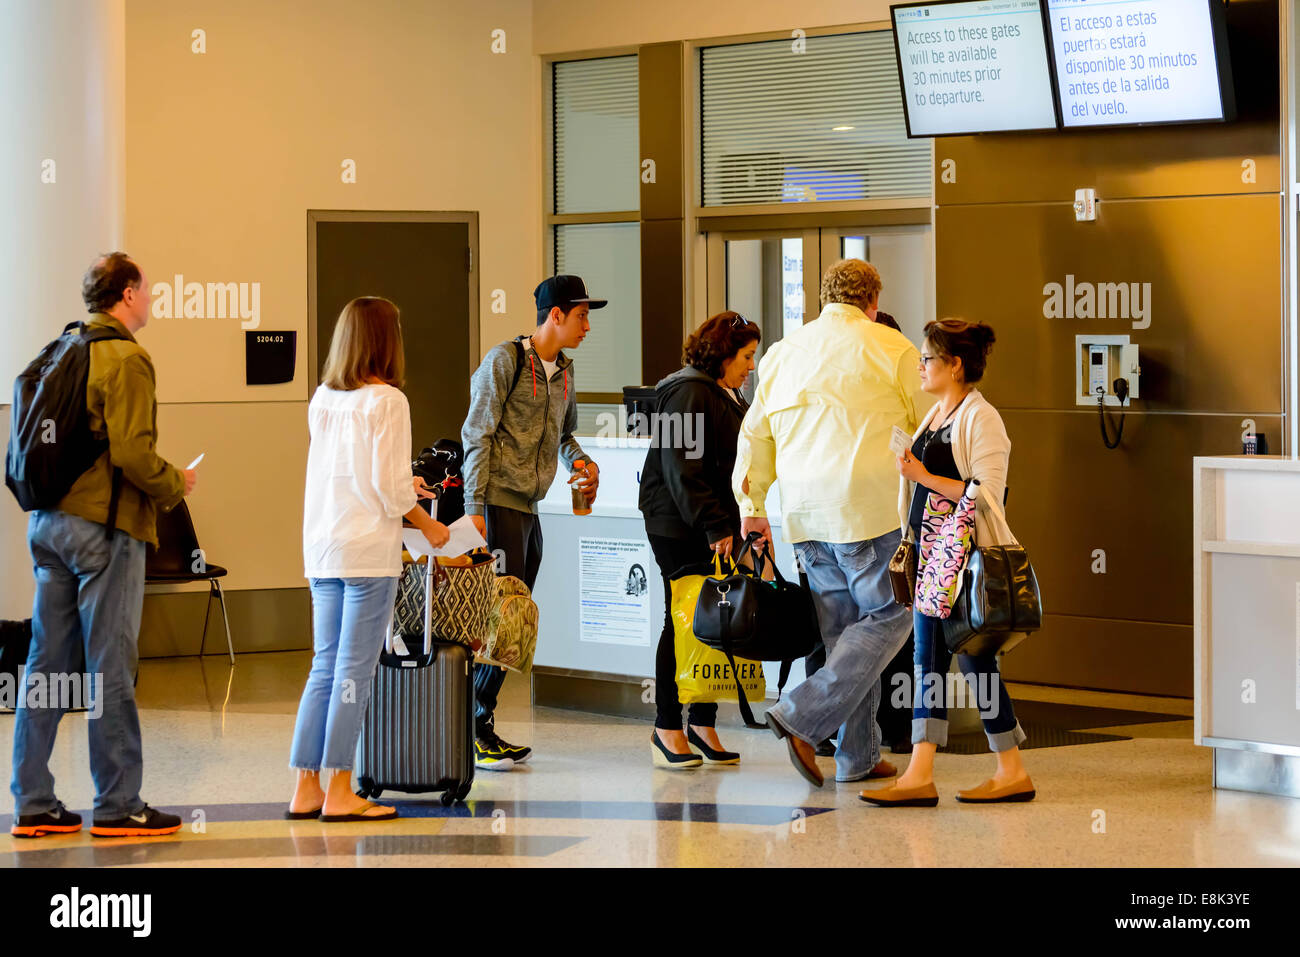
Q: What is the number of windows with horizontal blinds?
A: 3